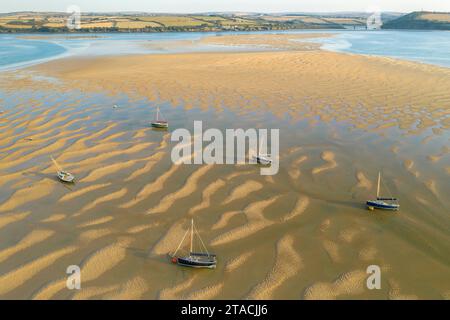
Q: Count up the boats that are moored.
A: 5